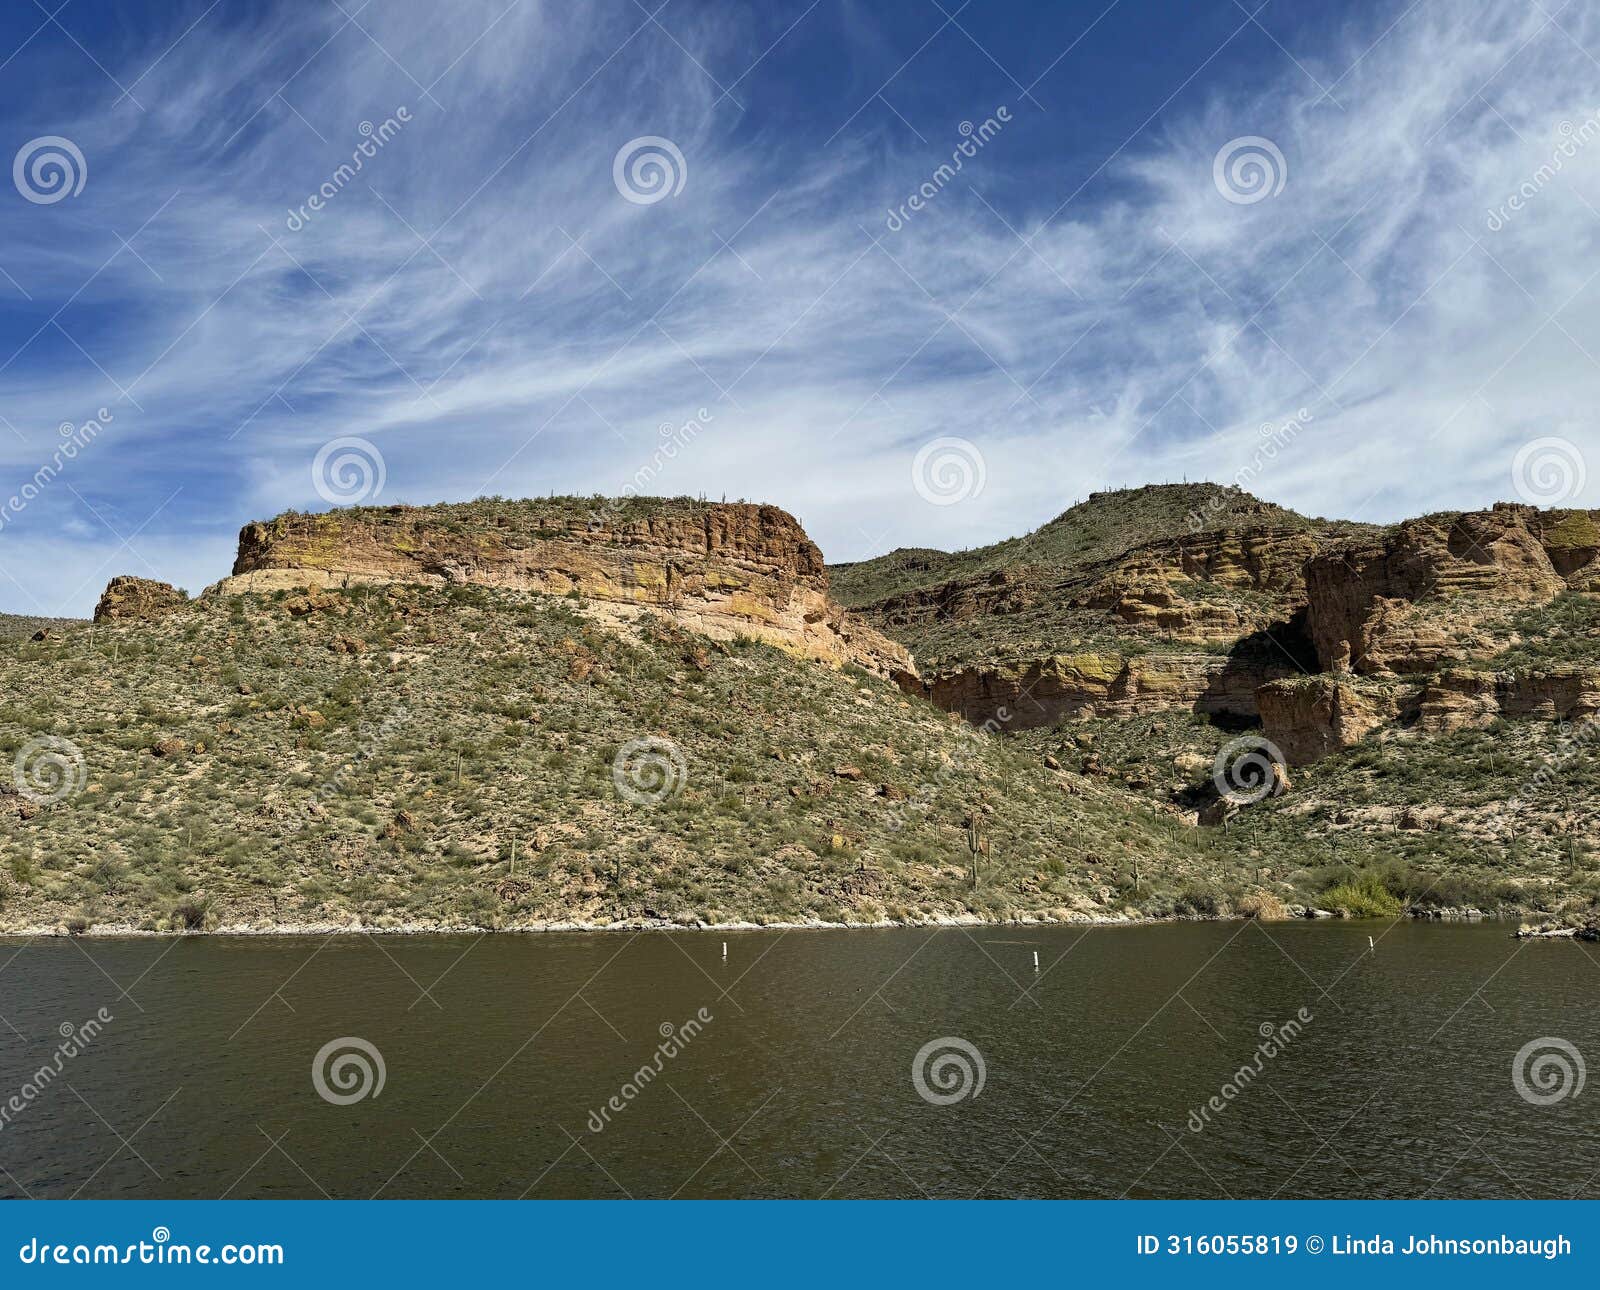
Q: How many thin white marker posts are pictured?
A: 3